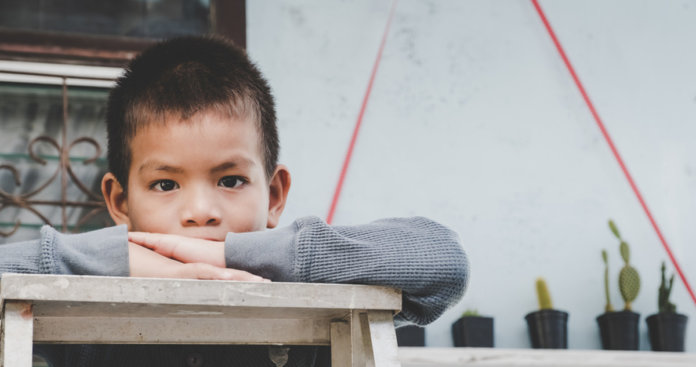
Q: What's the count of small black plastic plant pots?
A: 5